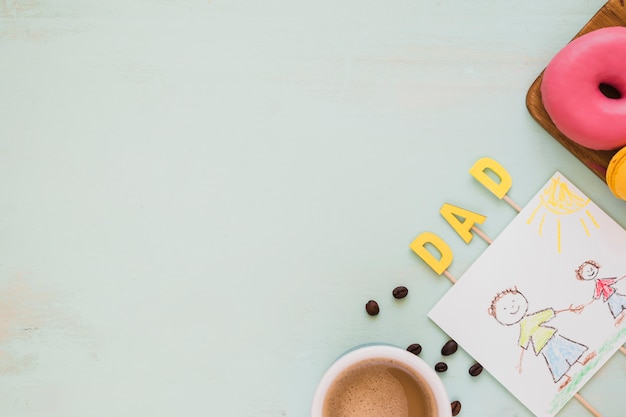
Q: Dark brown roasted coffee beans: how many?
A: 7